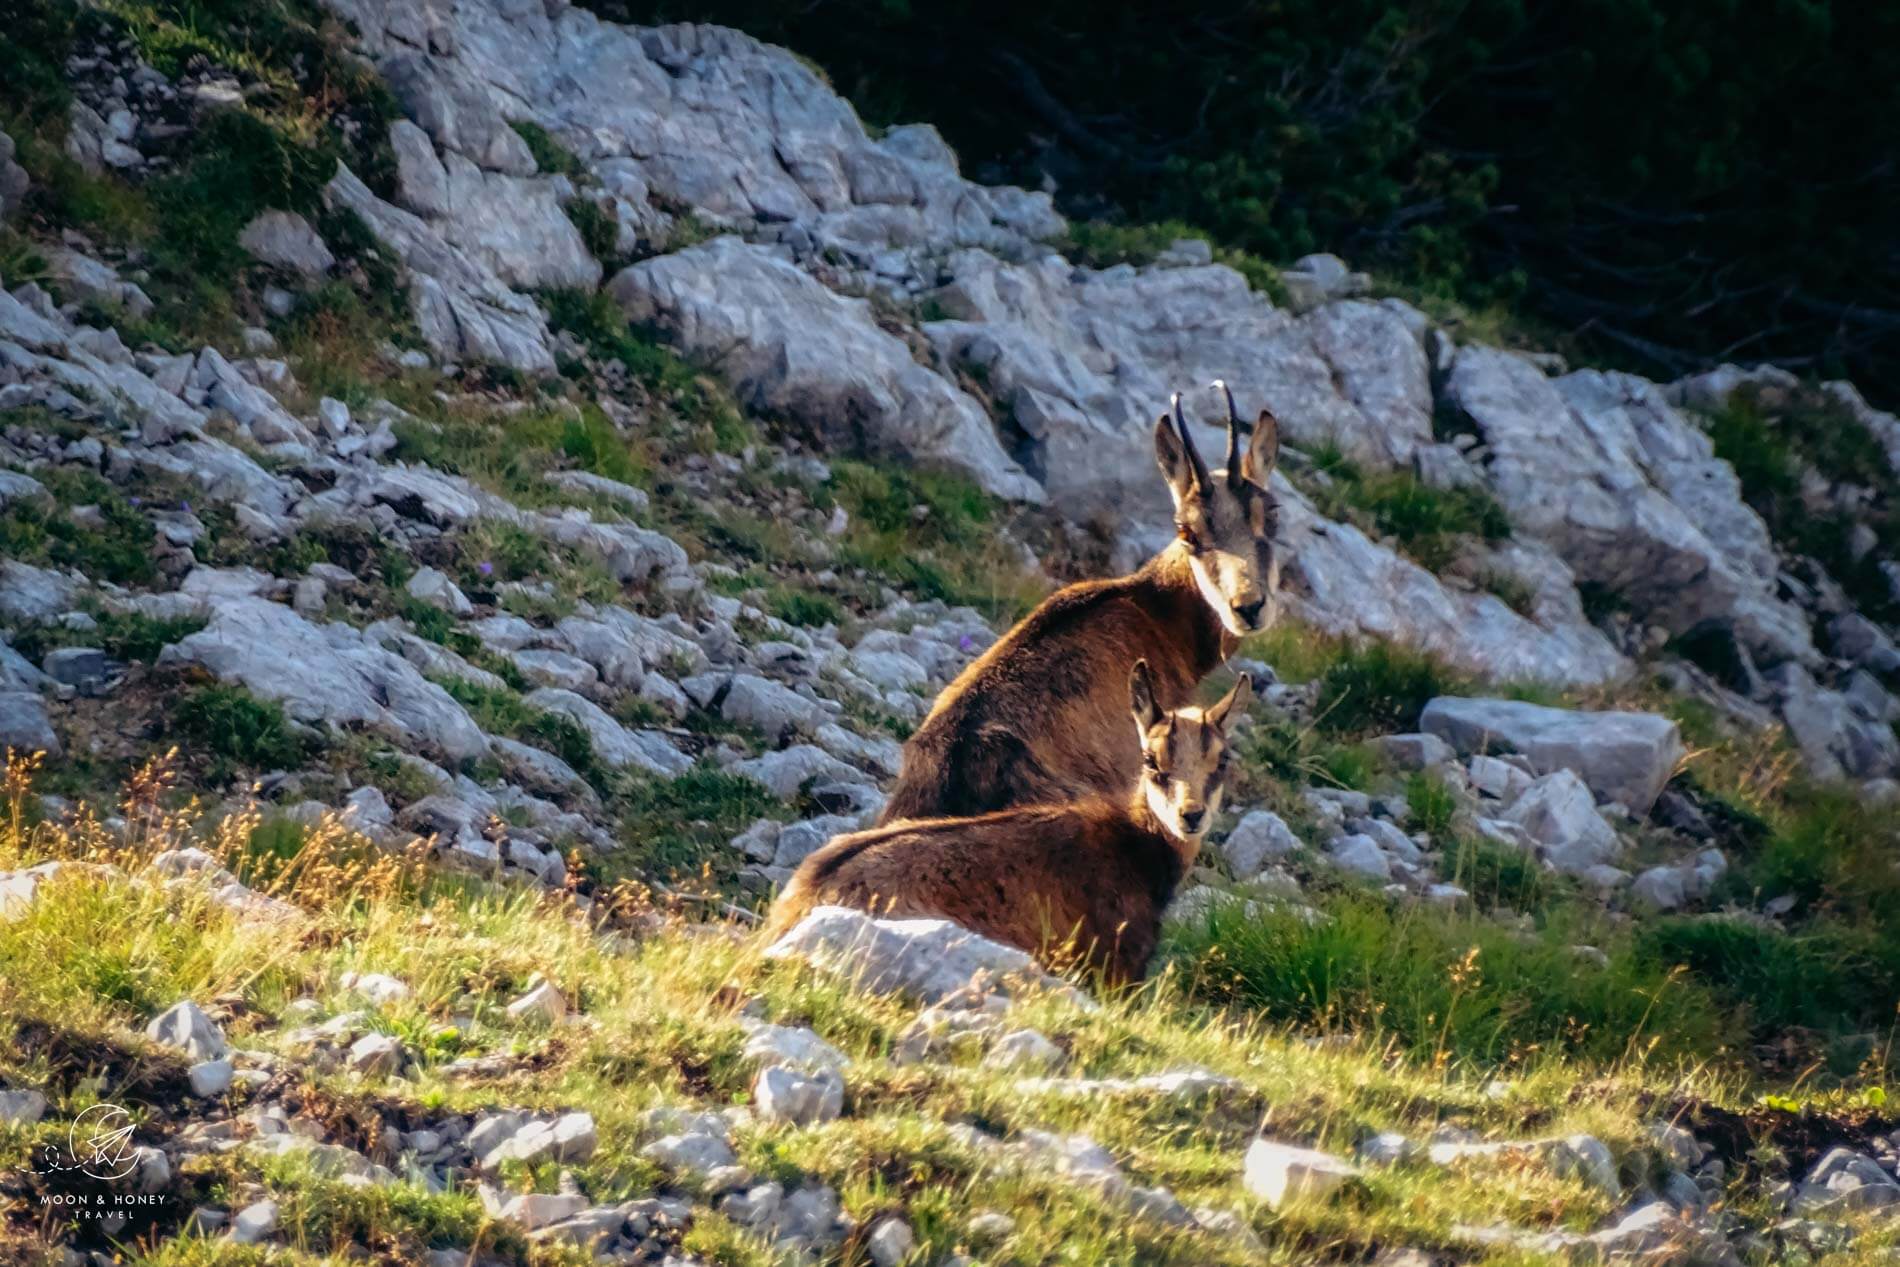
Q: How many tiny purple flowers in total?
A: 4